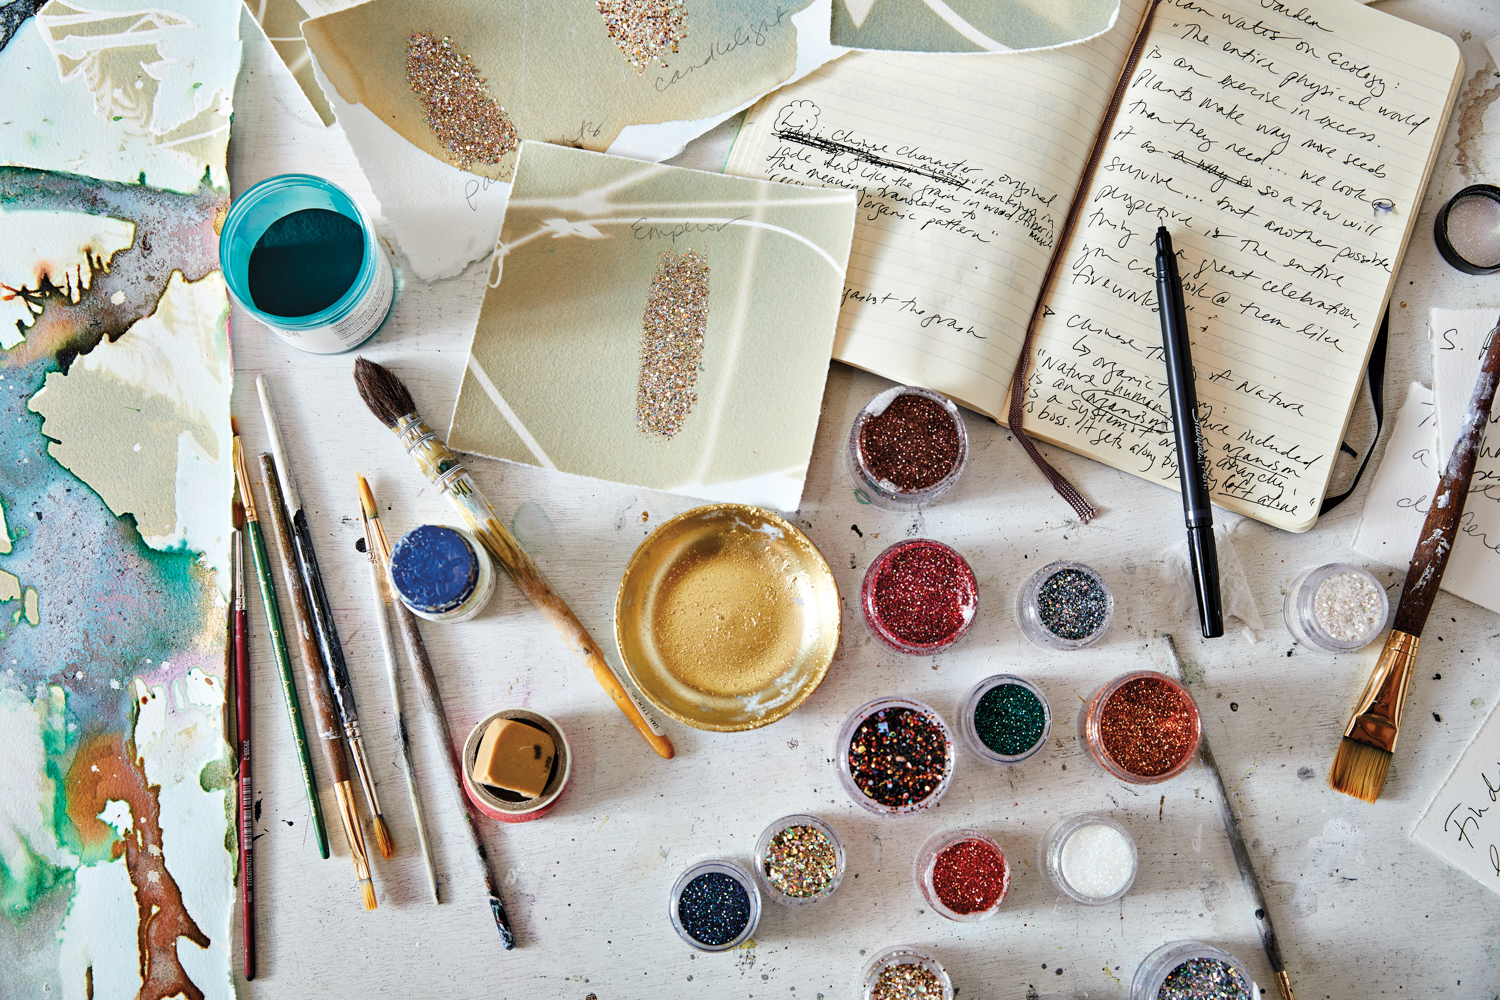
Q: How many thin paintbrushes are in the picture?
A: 7